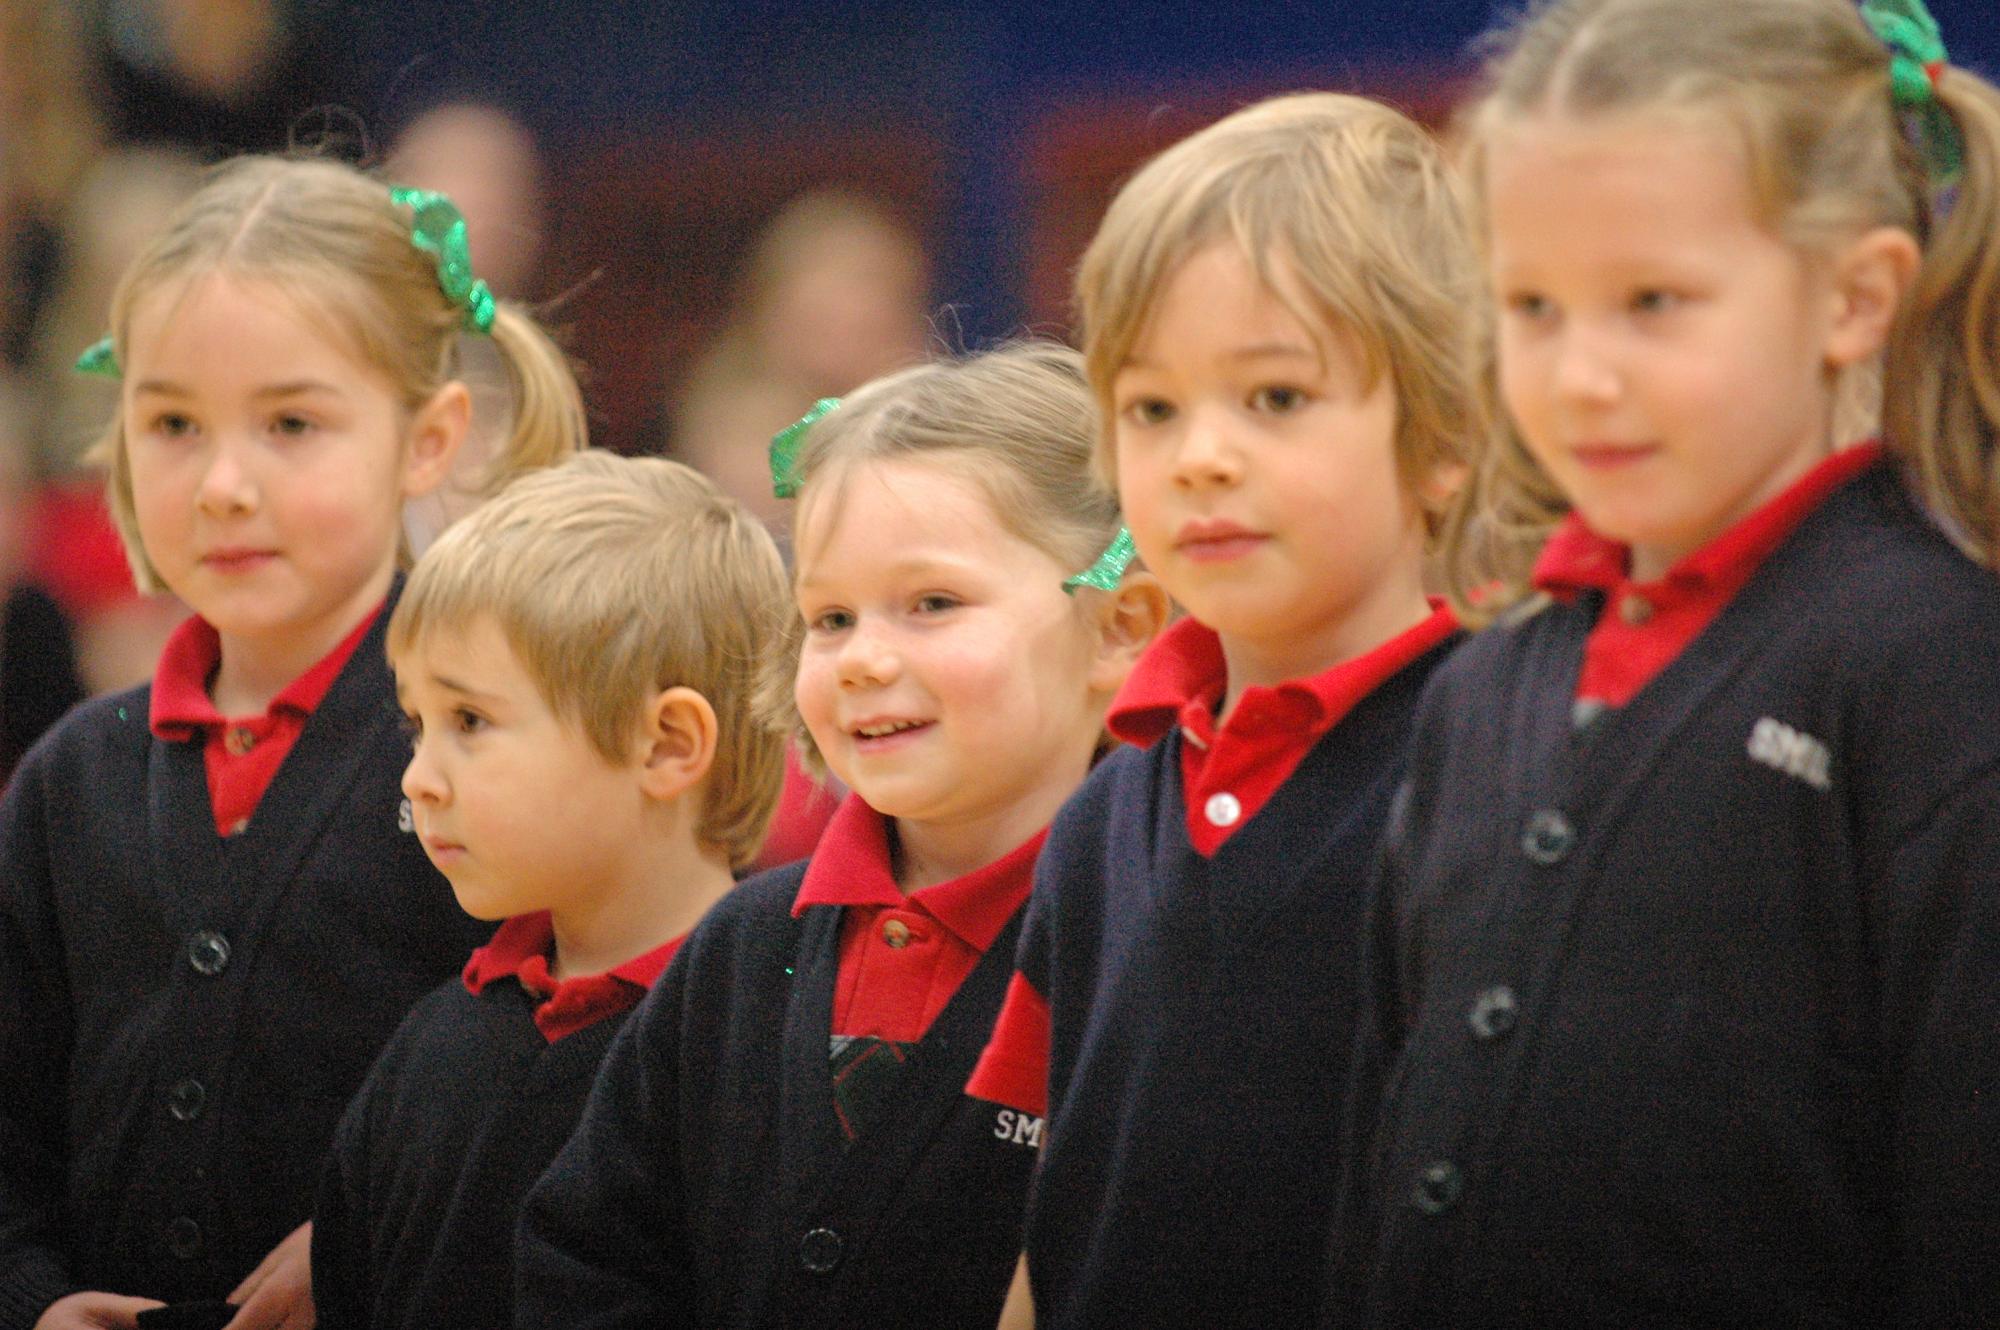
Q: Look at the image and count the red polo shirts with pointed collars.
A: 5